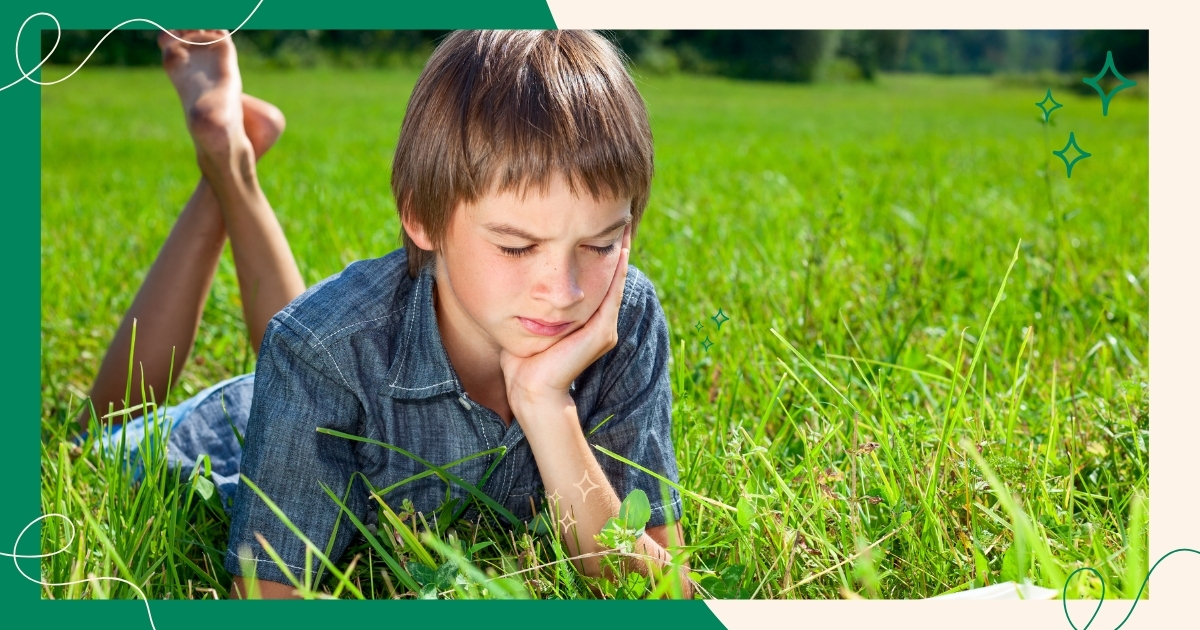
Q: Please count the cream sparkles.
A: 3